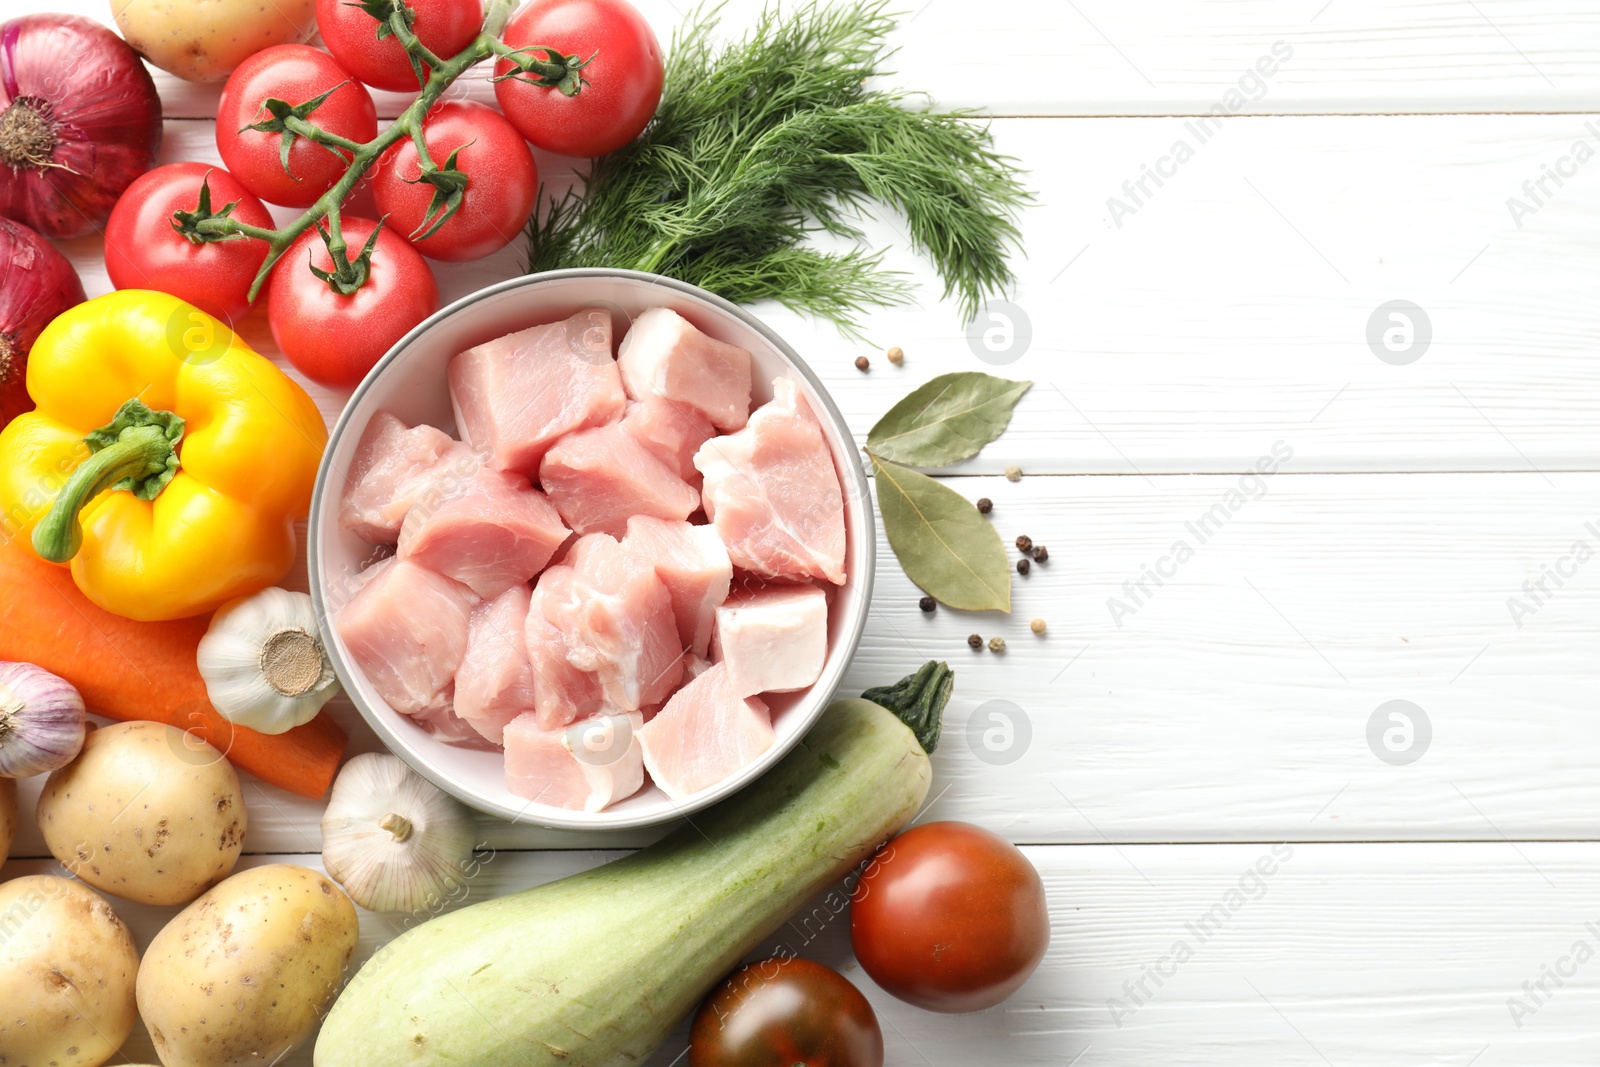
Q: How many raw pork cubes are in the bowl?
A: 14